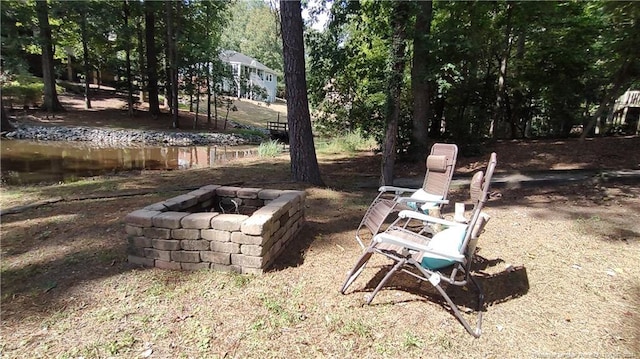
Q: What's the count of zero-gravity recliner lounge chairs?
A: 2